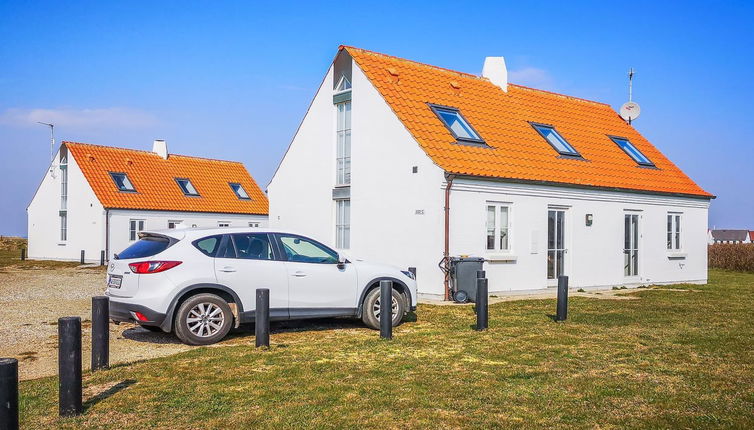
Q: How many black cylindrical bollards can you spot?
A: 12